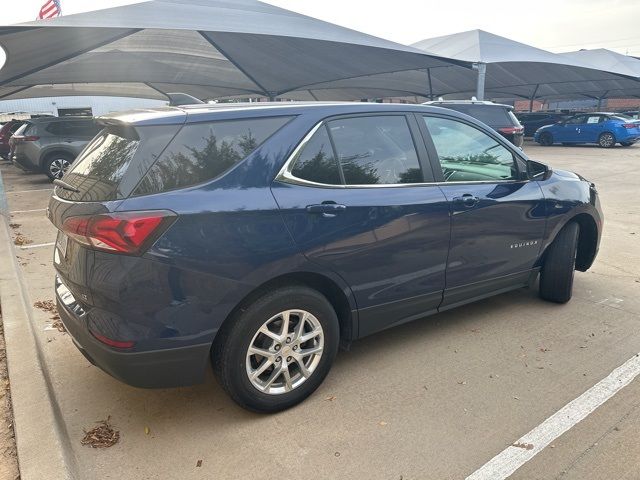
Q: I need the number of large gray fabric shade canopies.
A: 3